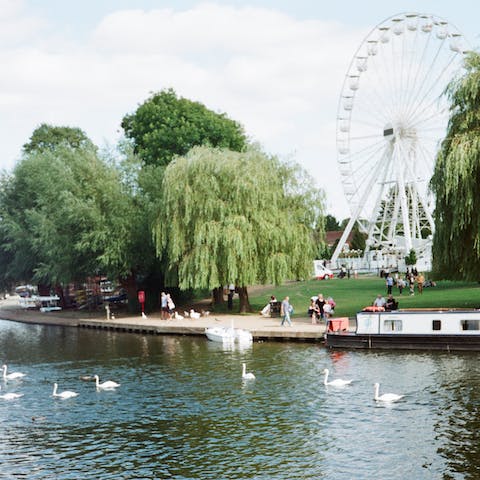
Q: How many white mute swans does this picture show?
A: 7